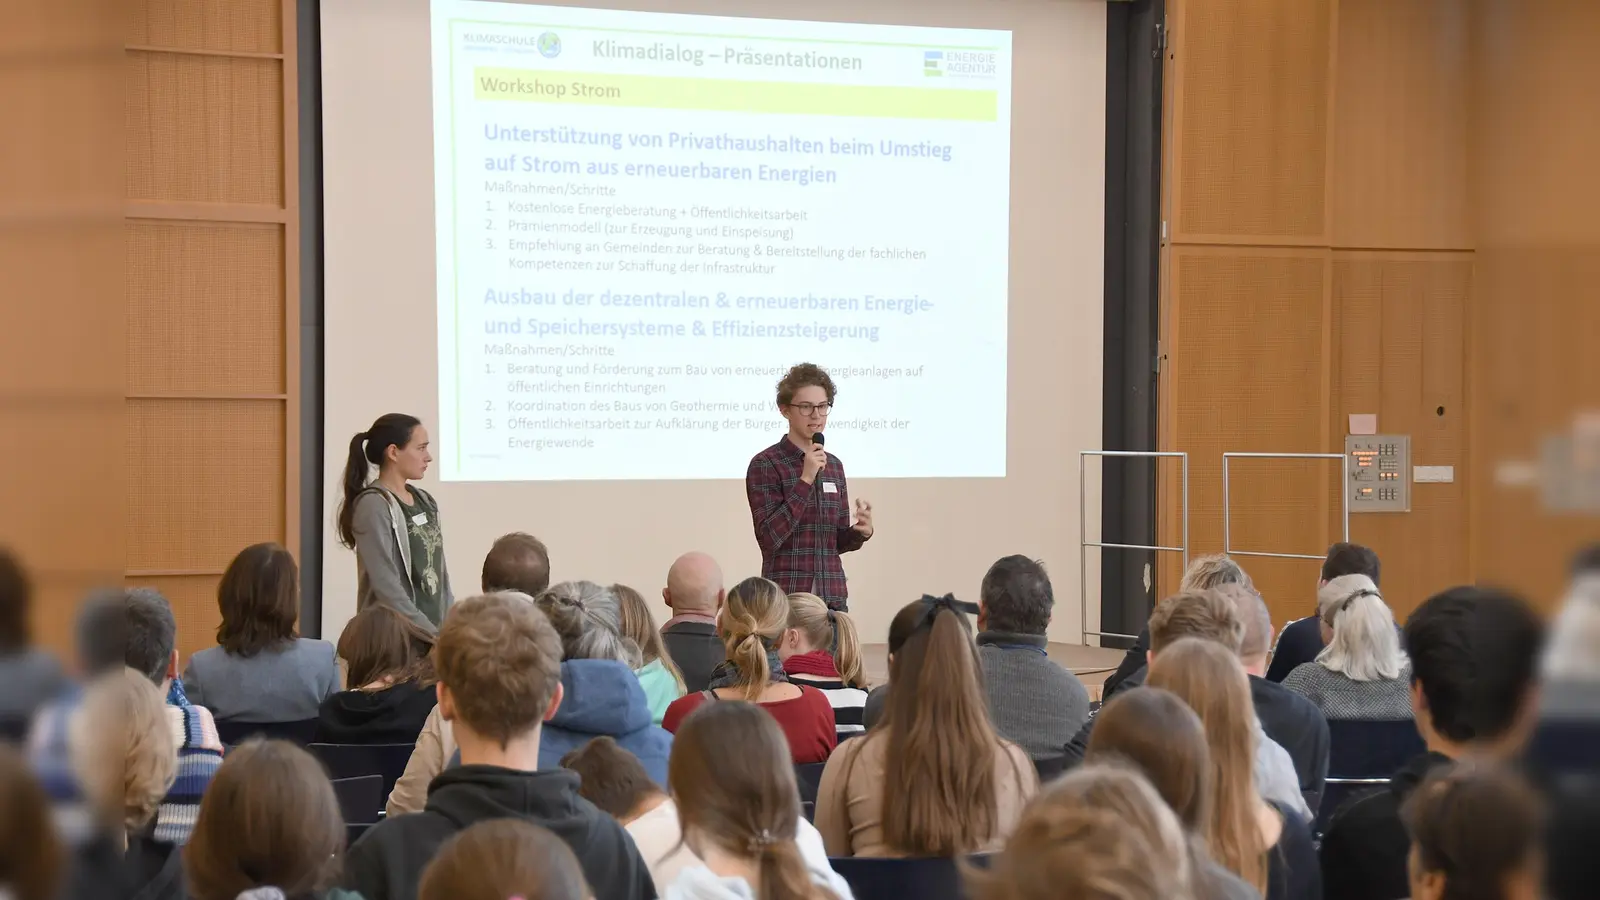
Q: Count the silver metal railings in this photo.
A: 2